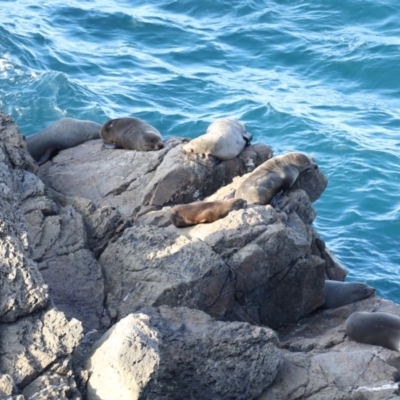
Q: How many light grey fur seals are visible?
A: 1